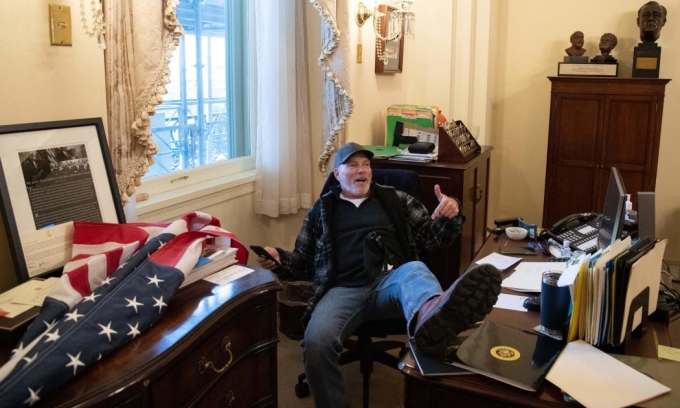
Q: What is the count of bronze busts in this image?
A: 3